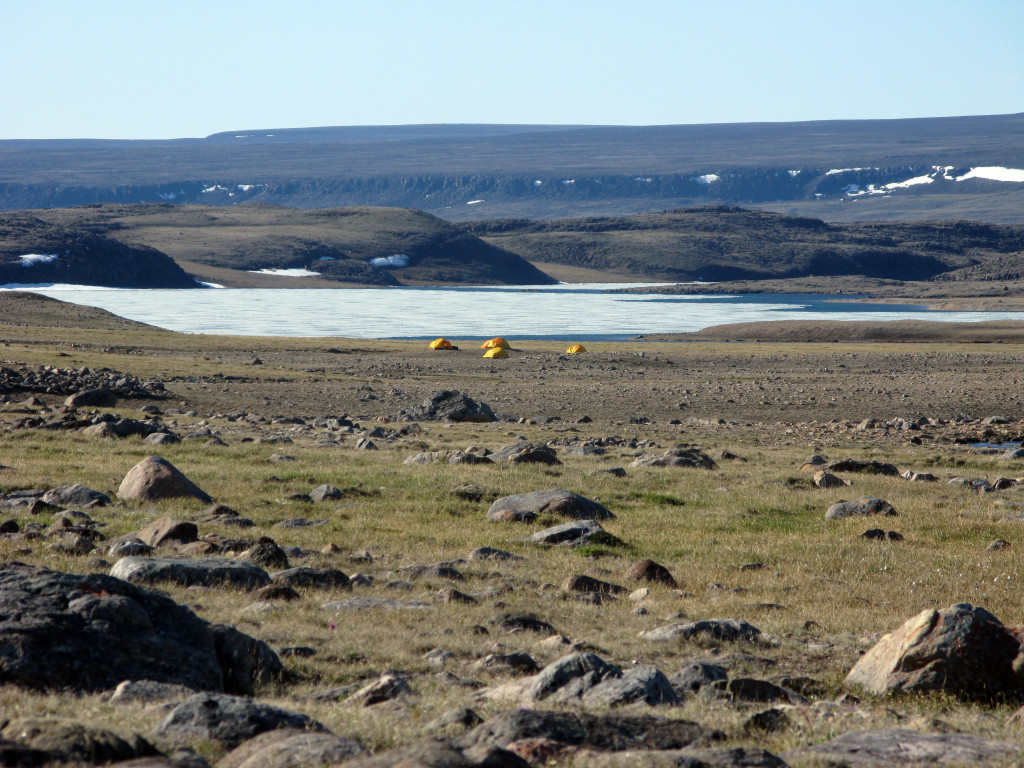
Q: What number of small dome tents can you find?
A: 4